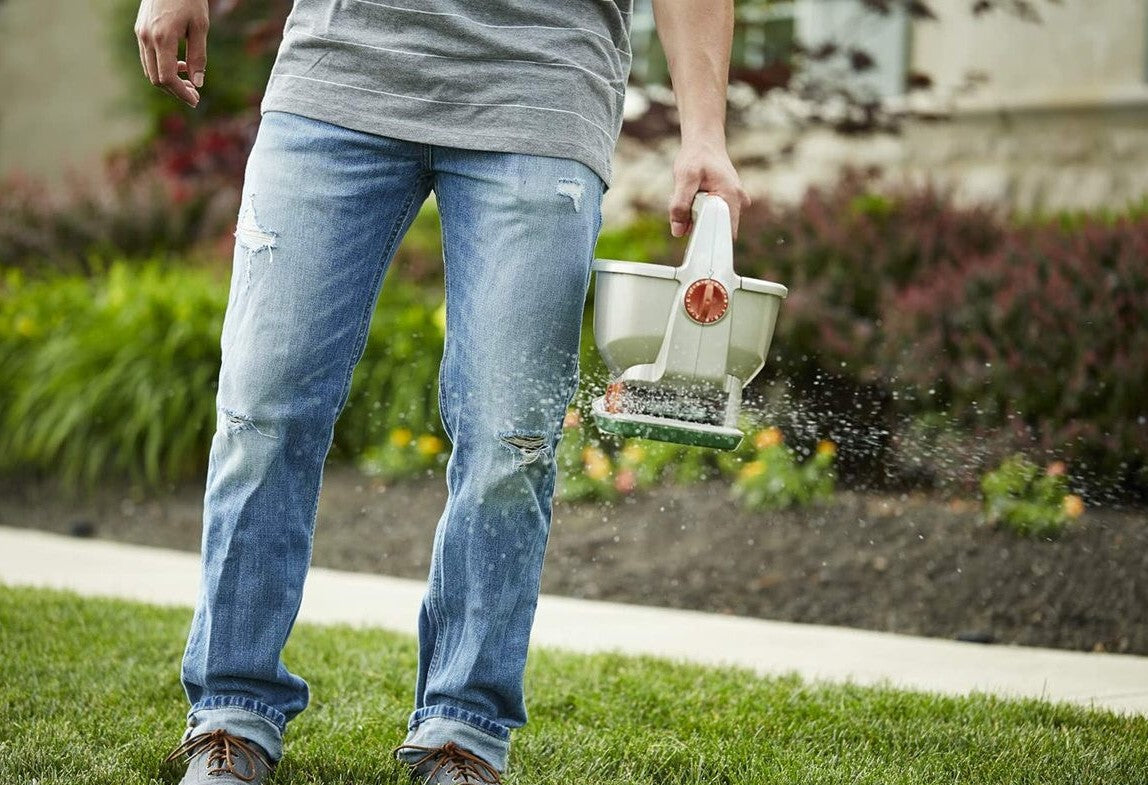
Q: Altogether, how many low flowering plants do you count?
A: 4